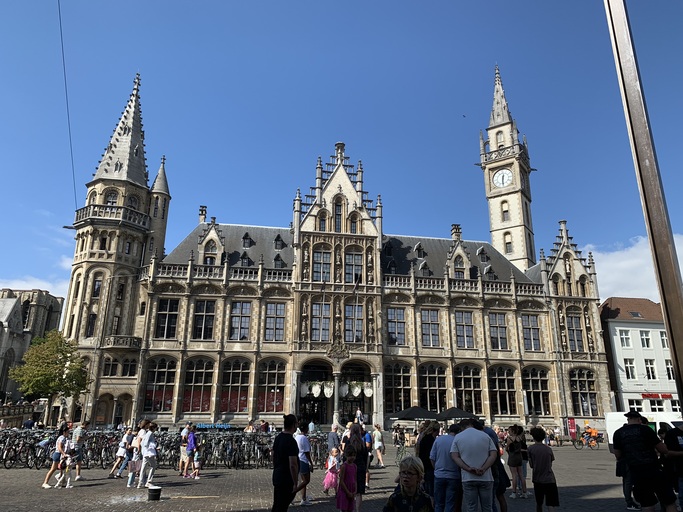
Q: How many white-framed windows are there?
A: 9